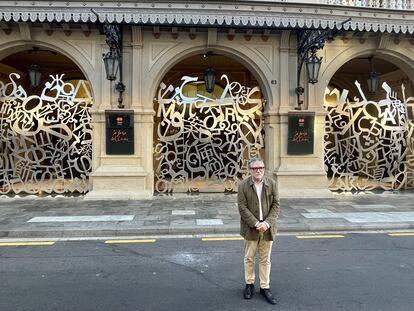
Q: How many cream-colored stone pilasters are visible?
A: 2